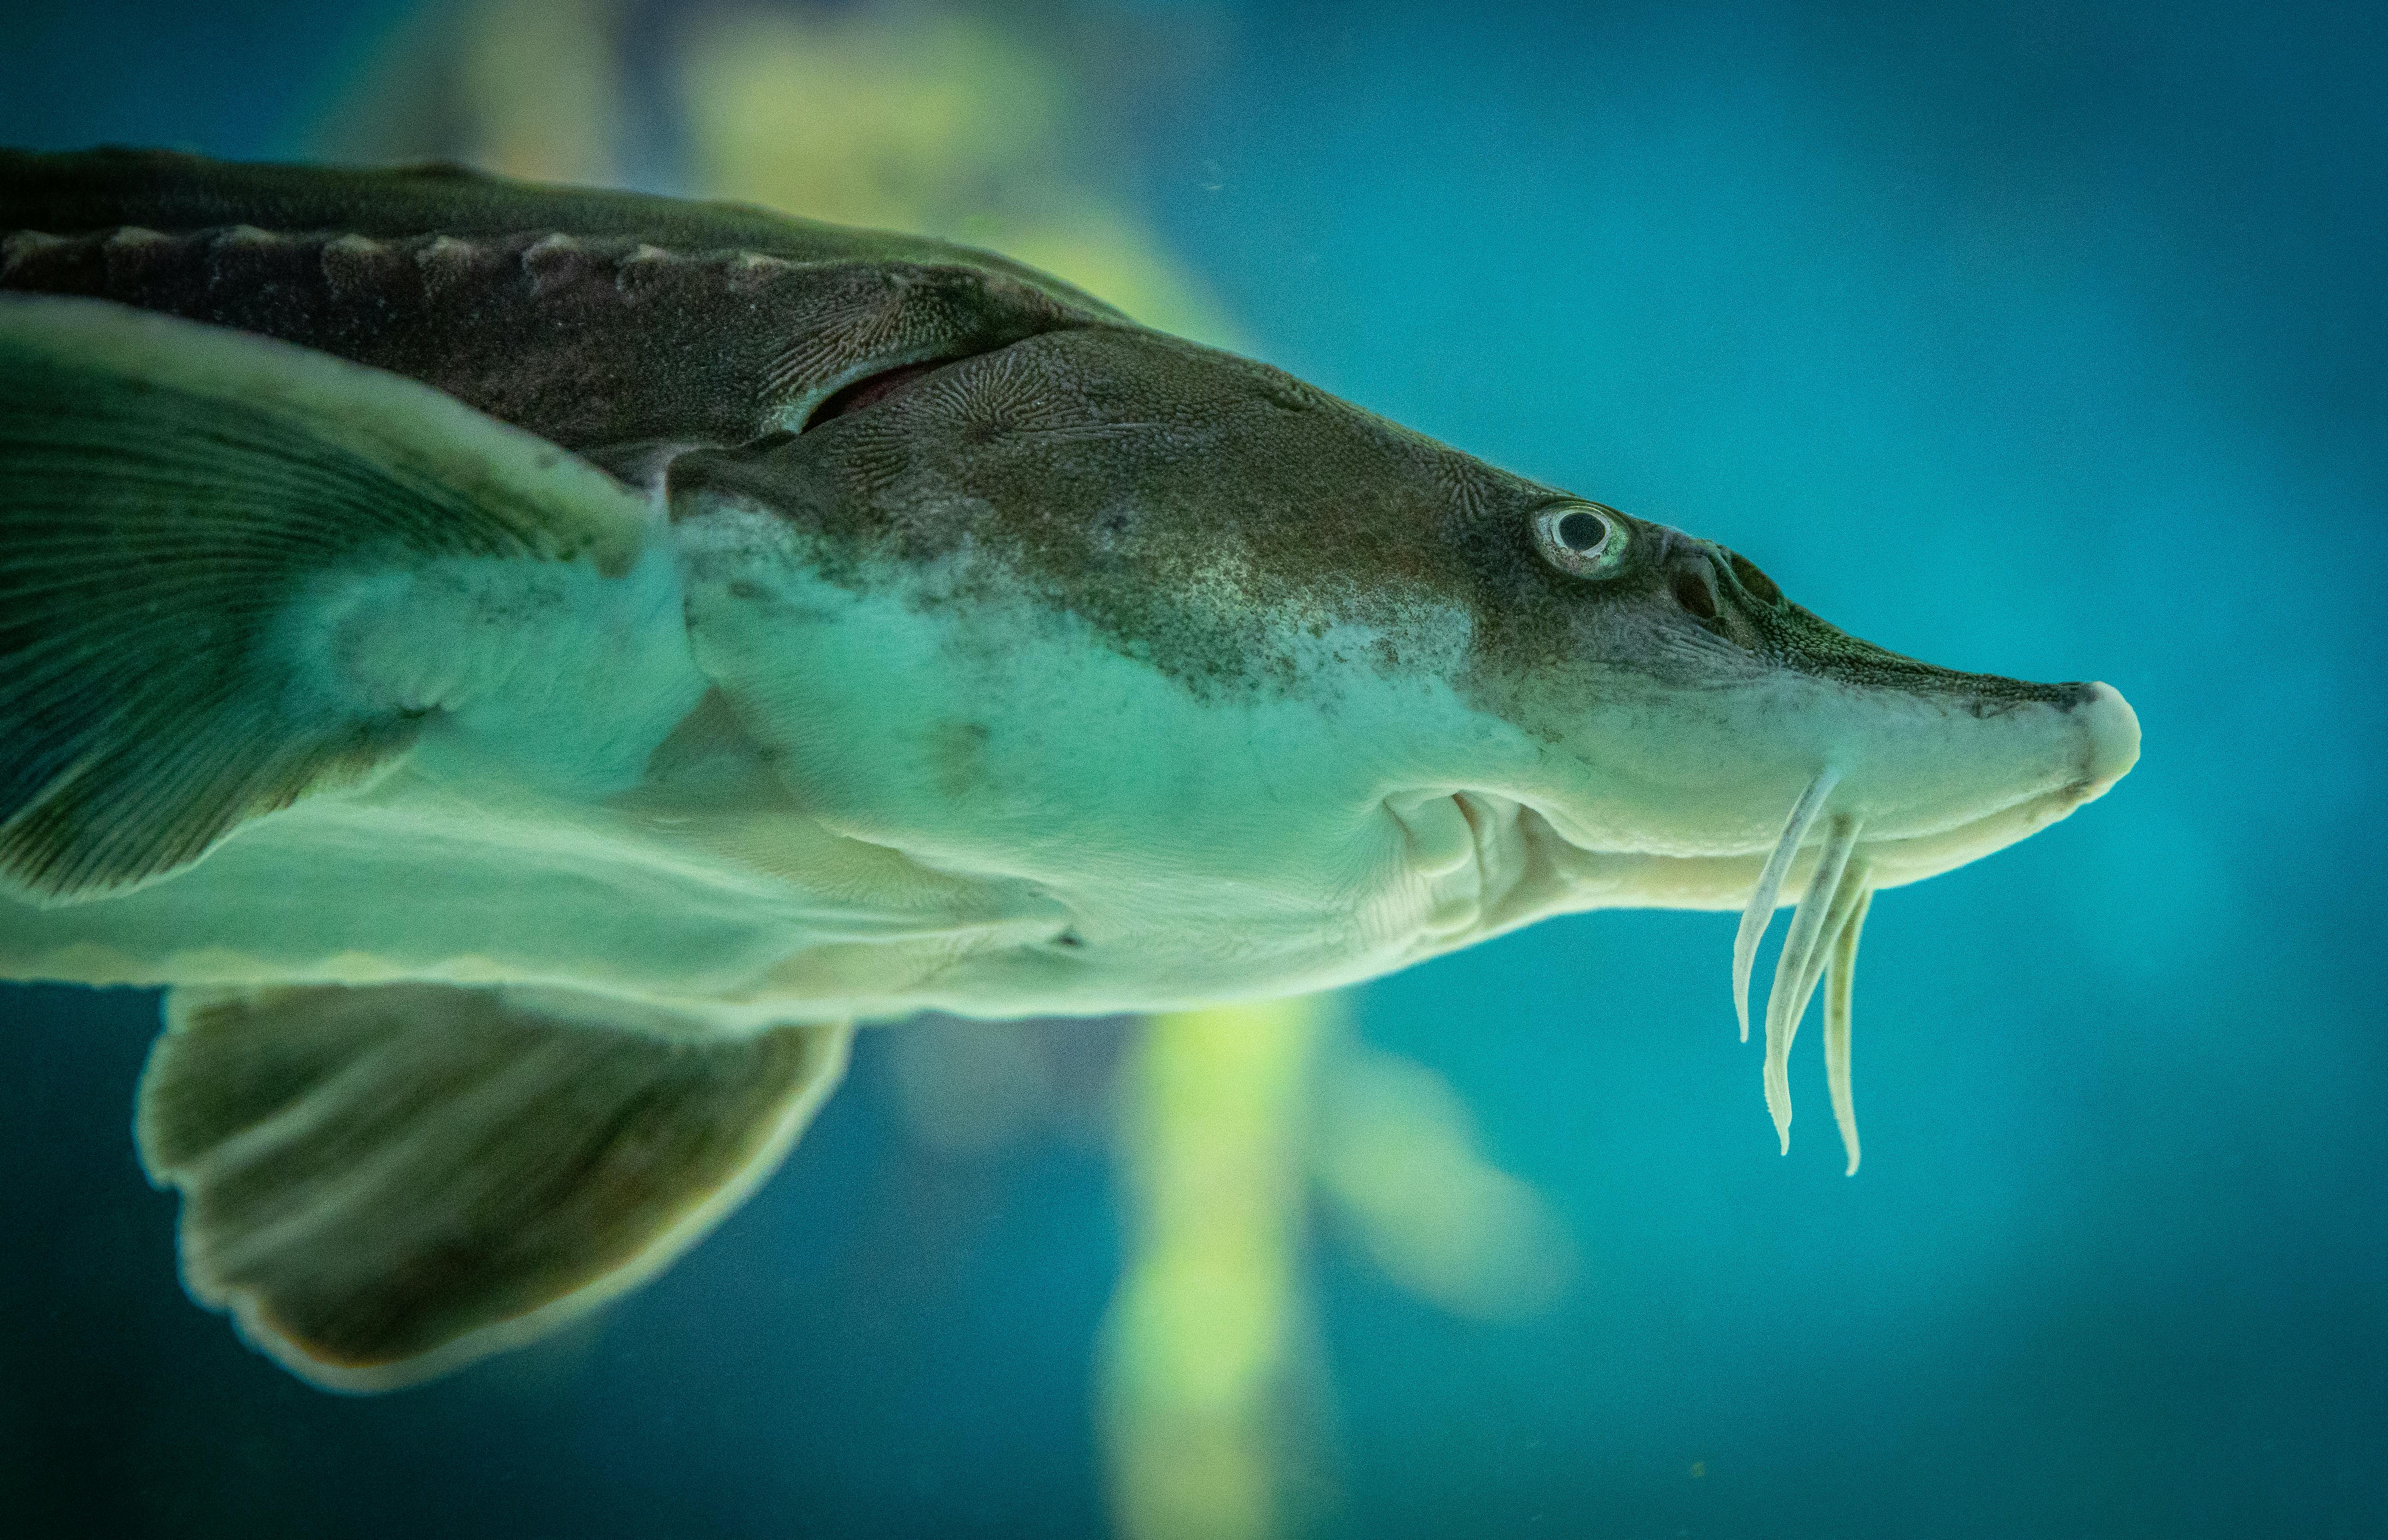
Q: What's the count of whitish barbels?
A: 4